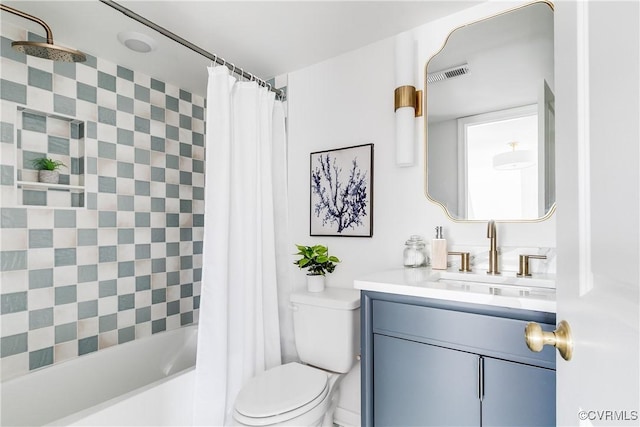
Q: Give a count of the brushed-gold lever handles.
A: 2